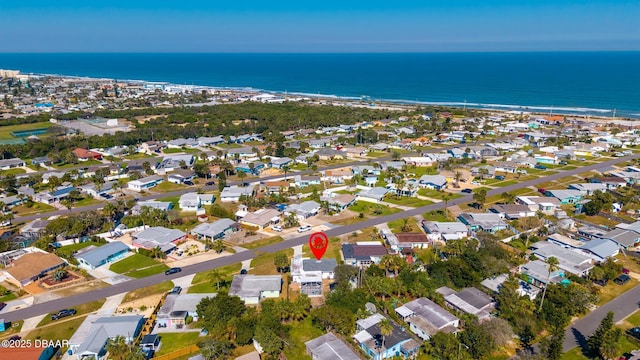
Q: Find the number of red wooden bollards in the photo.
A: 0